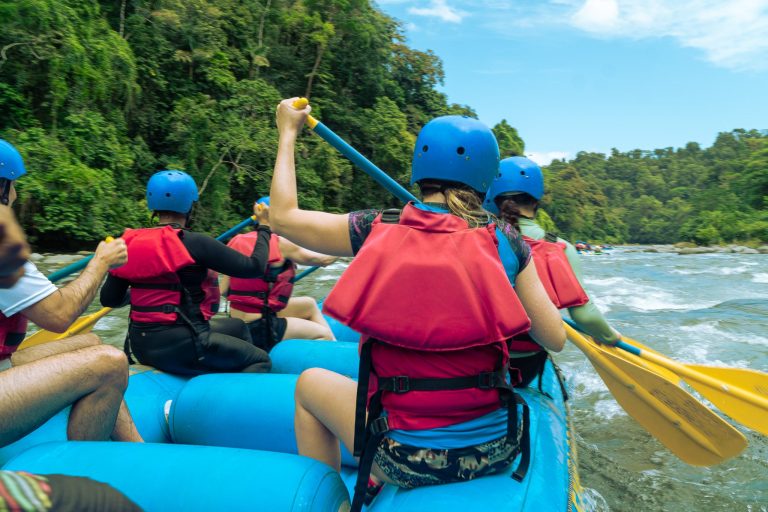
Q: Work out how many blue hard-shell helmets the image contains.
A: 5